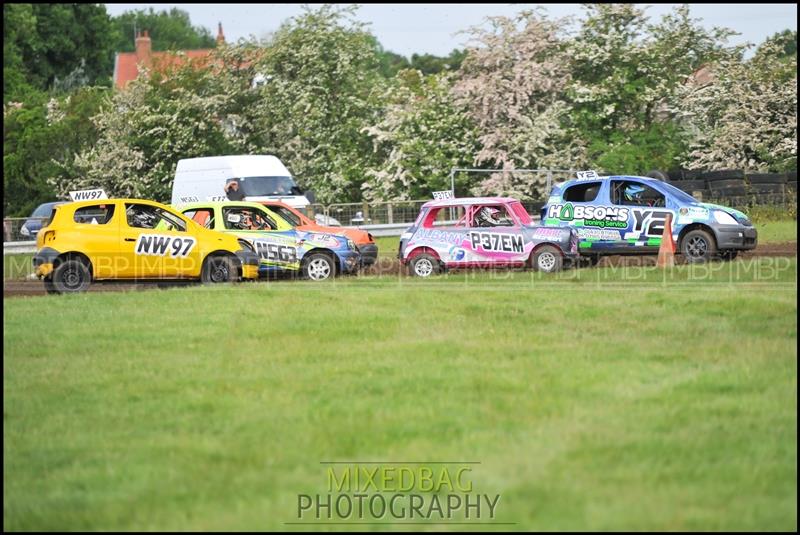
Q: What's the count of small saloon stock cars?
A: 5